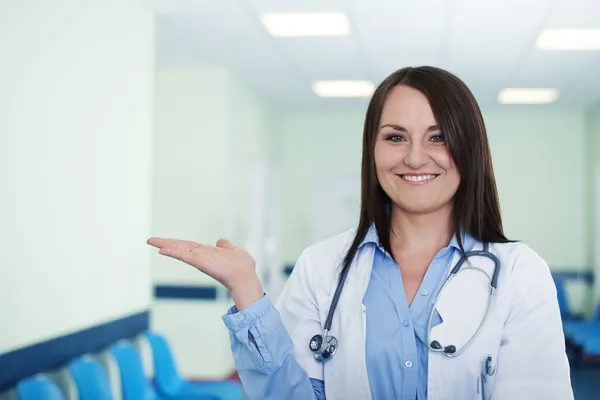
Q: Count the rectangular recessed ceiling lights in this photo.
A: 4